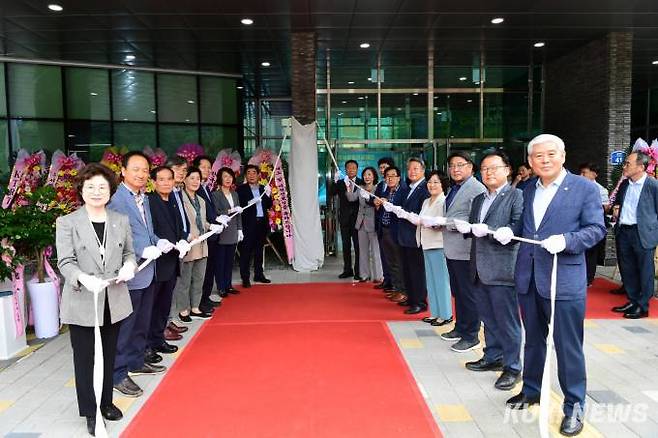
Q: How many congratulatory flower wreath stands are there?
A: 8